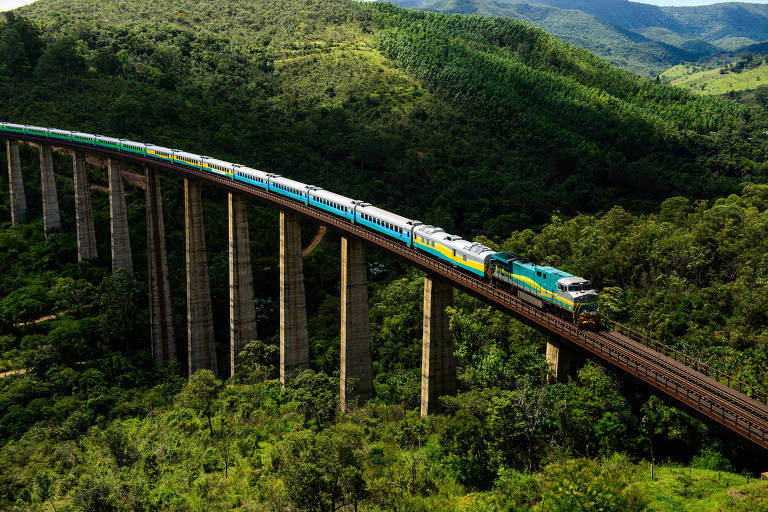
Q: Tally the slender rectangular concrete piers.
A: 11